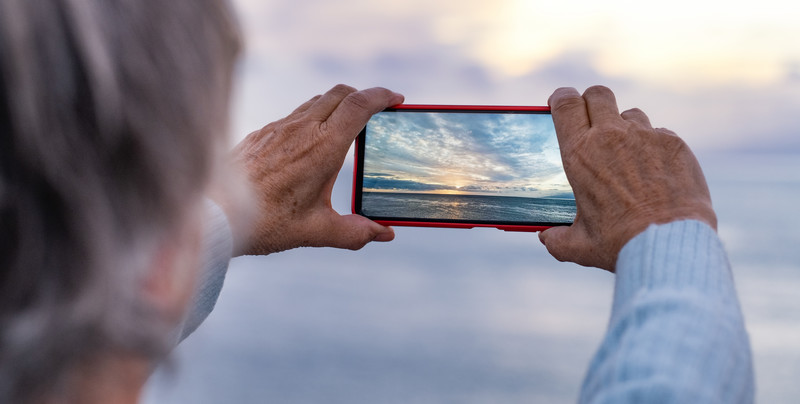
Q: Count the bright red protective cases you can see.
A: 1